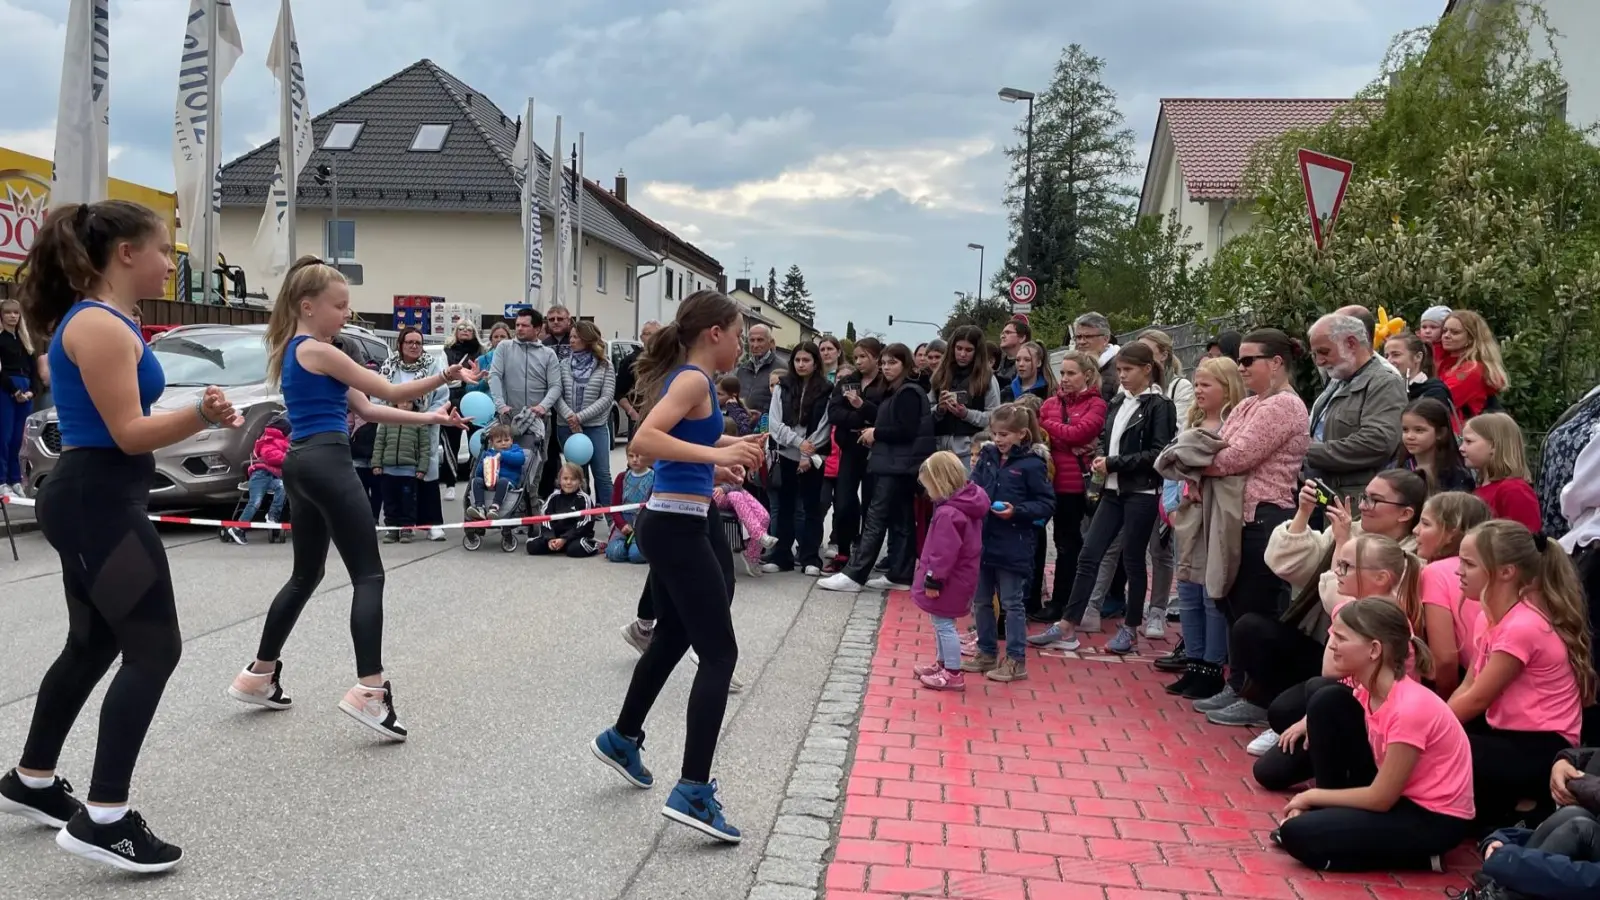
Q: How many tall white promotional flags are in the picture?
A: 5